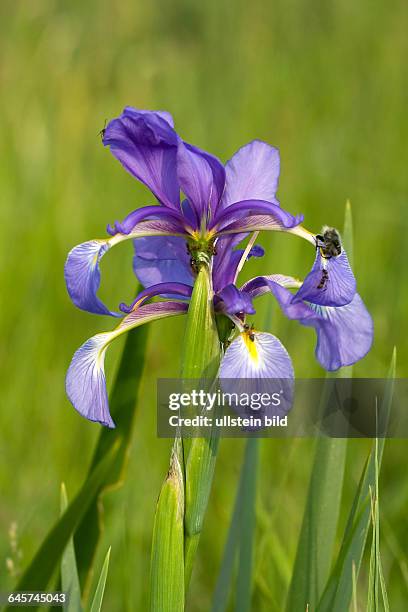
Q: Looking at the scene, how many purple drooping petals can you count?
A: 5